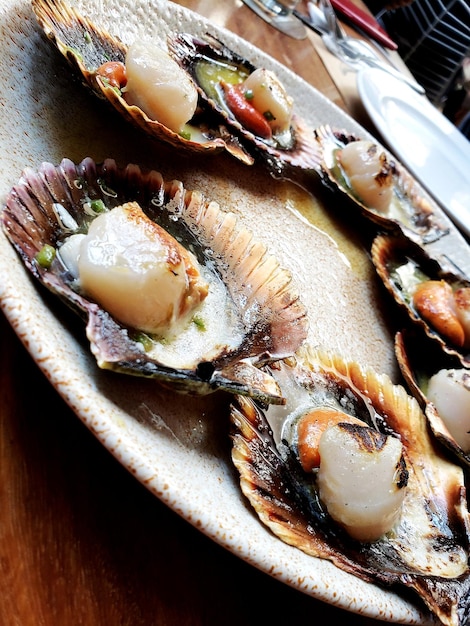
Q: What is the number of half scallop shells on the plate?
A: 7